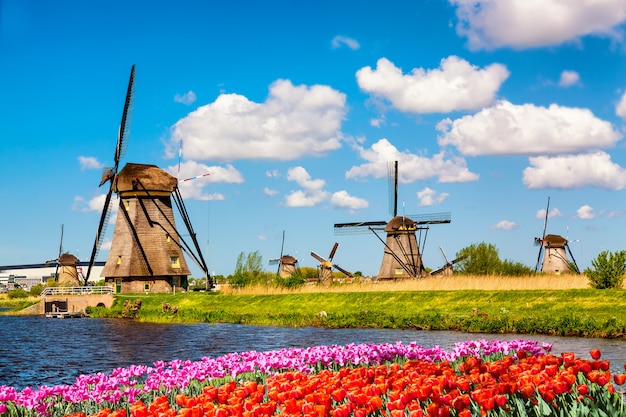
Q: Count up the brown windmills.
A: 7